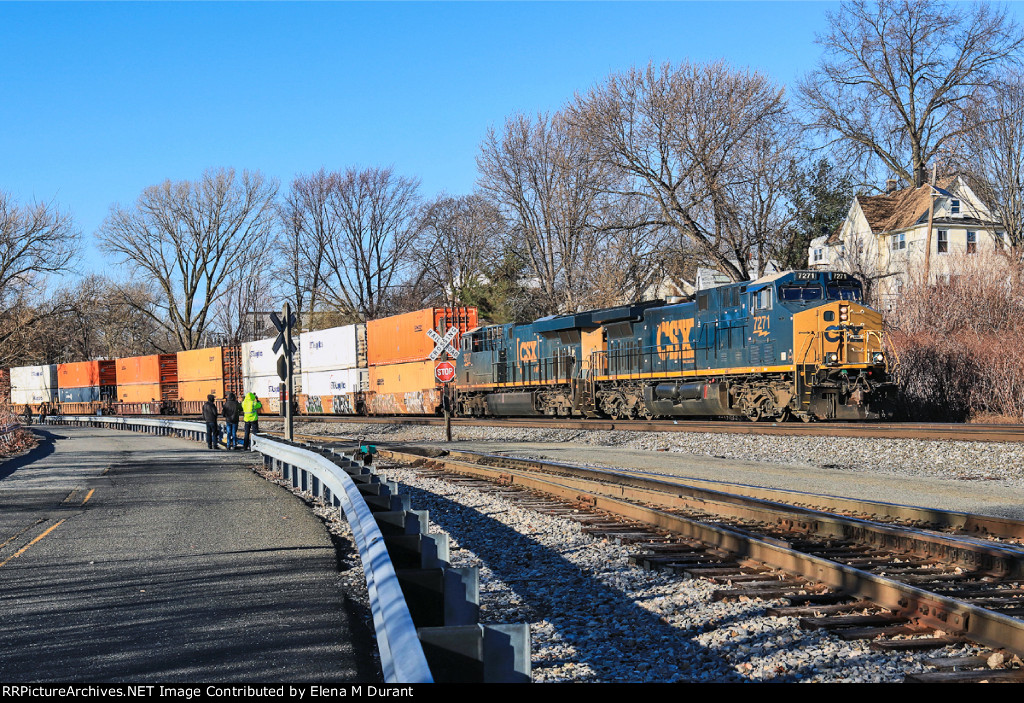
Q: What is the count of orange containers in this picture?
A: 7